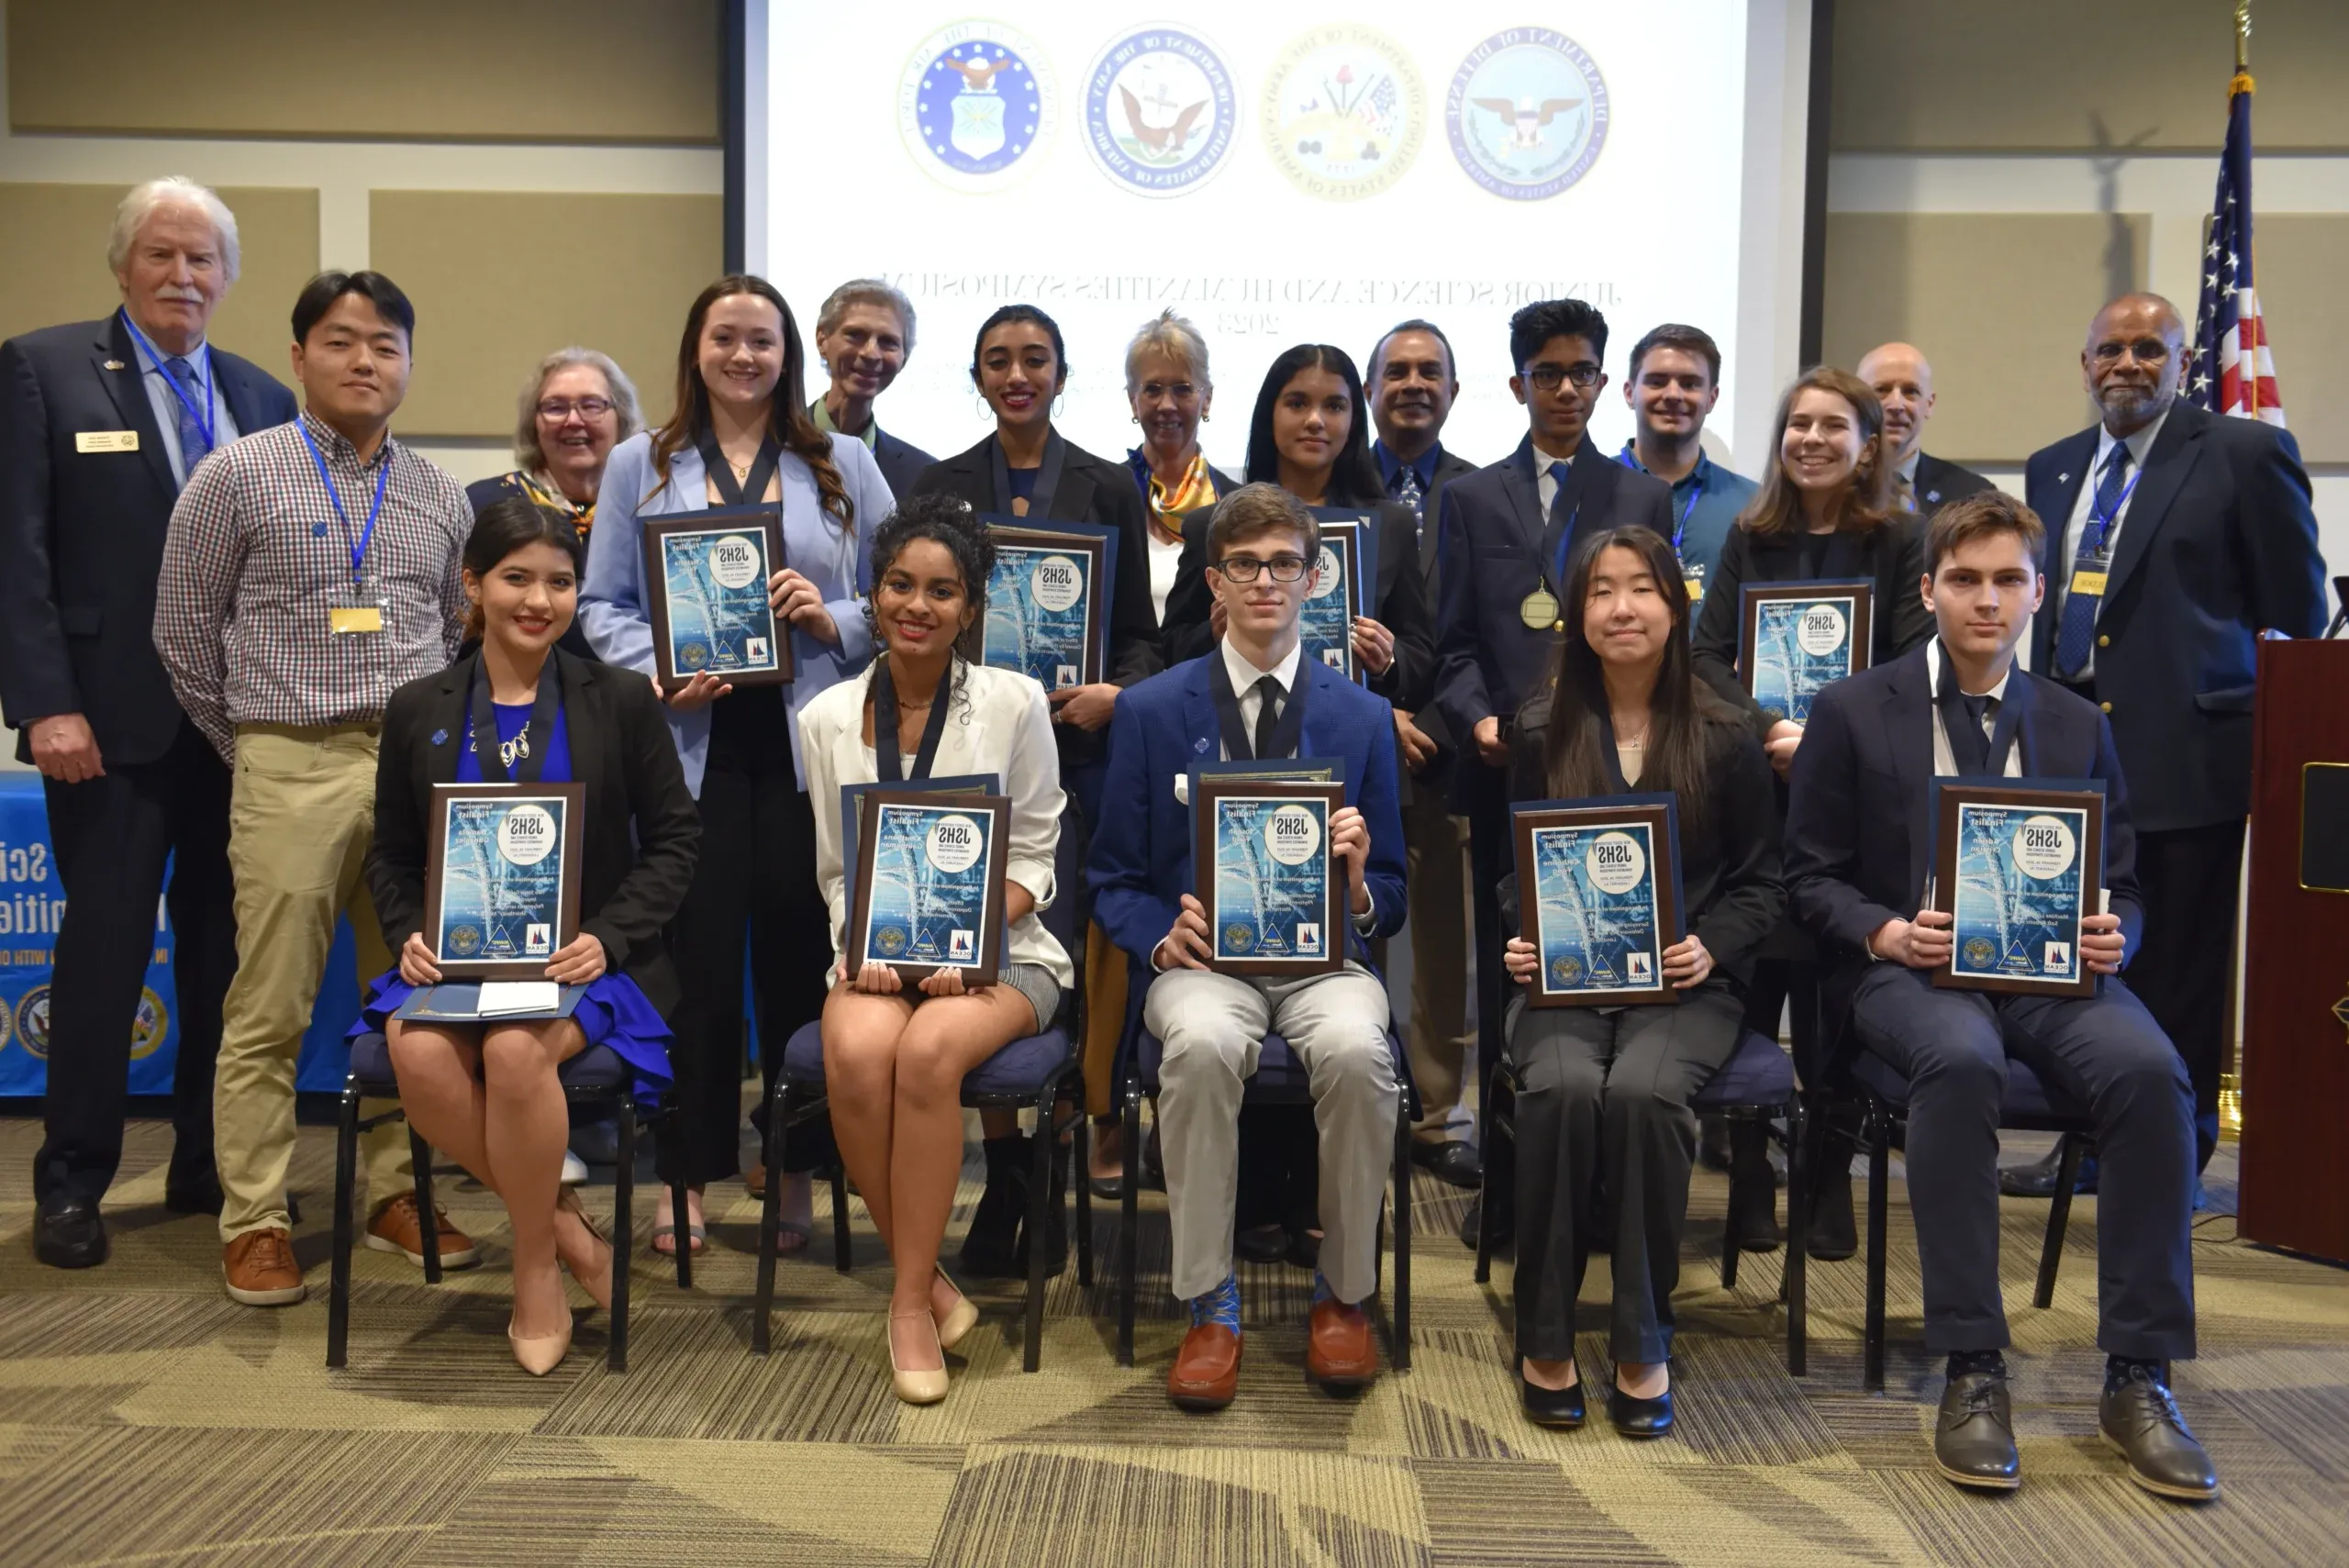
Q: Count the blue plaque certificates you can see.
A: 9